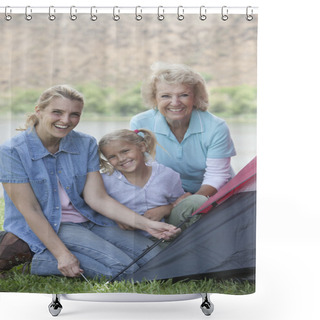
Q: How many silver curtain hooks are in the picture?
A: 12